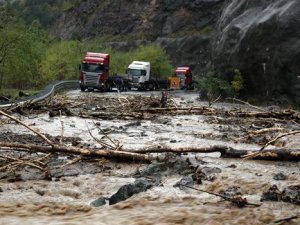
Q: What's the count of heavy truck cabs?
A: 3